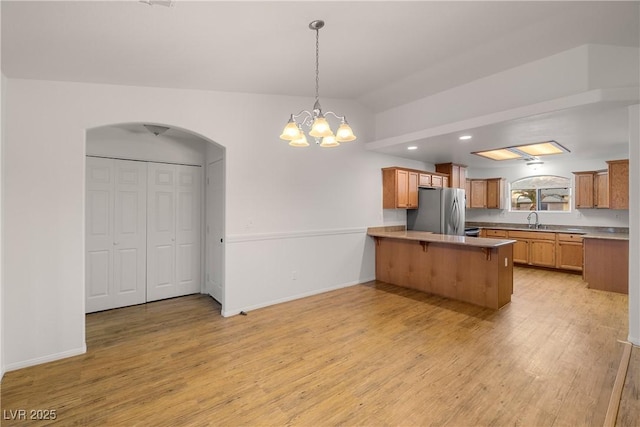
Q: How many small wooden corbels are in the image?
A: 3